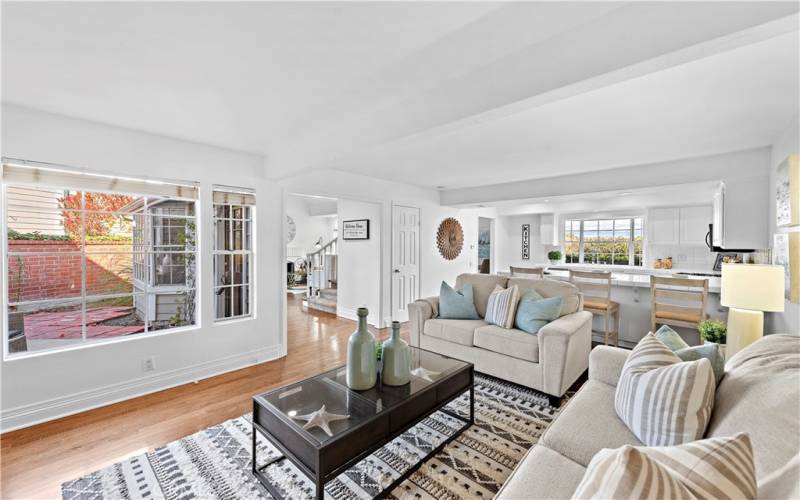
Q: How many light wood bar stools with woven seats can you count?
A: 3